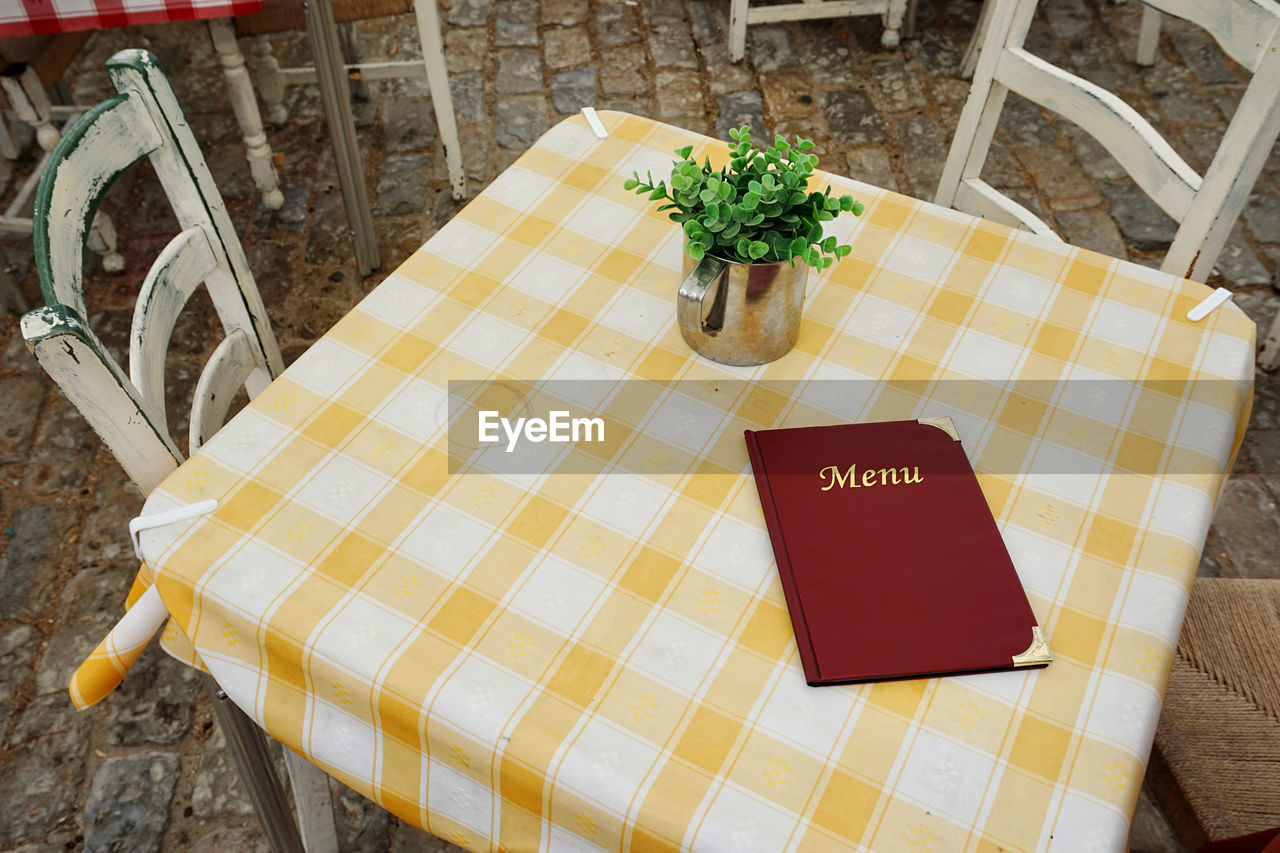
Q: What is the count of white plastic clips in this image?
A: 3